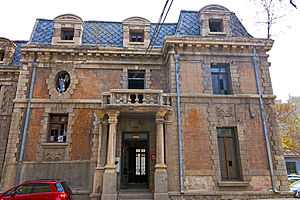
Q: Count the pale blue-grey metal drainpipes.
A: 3